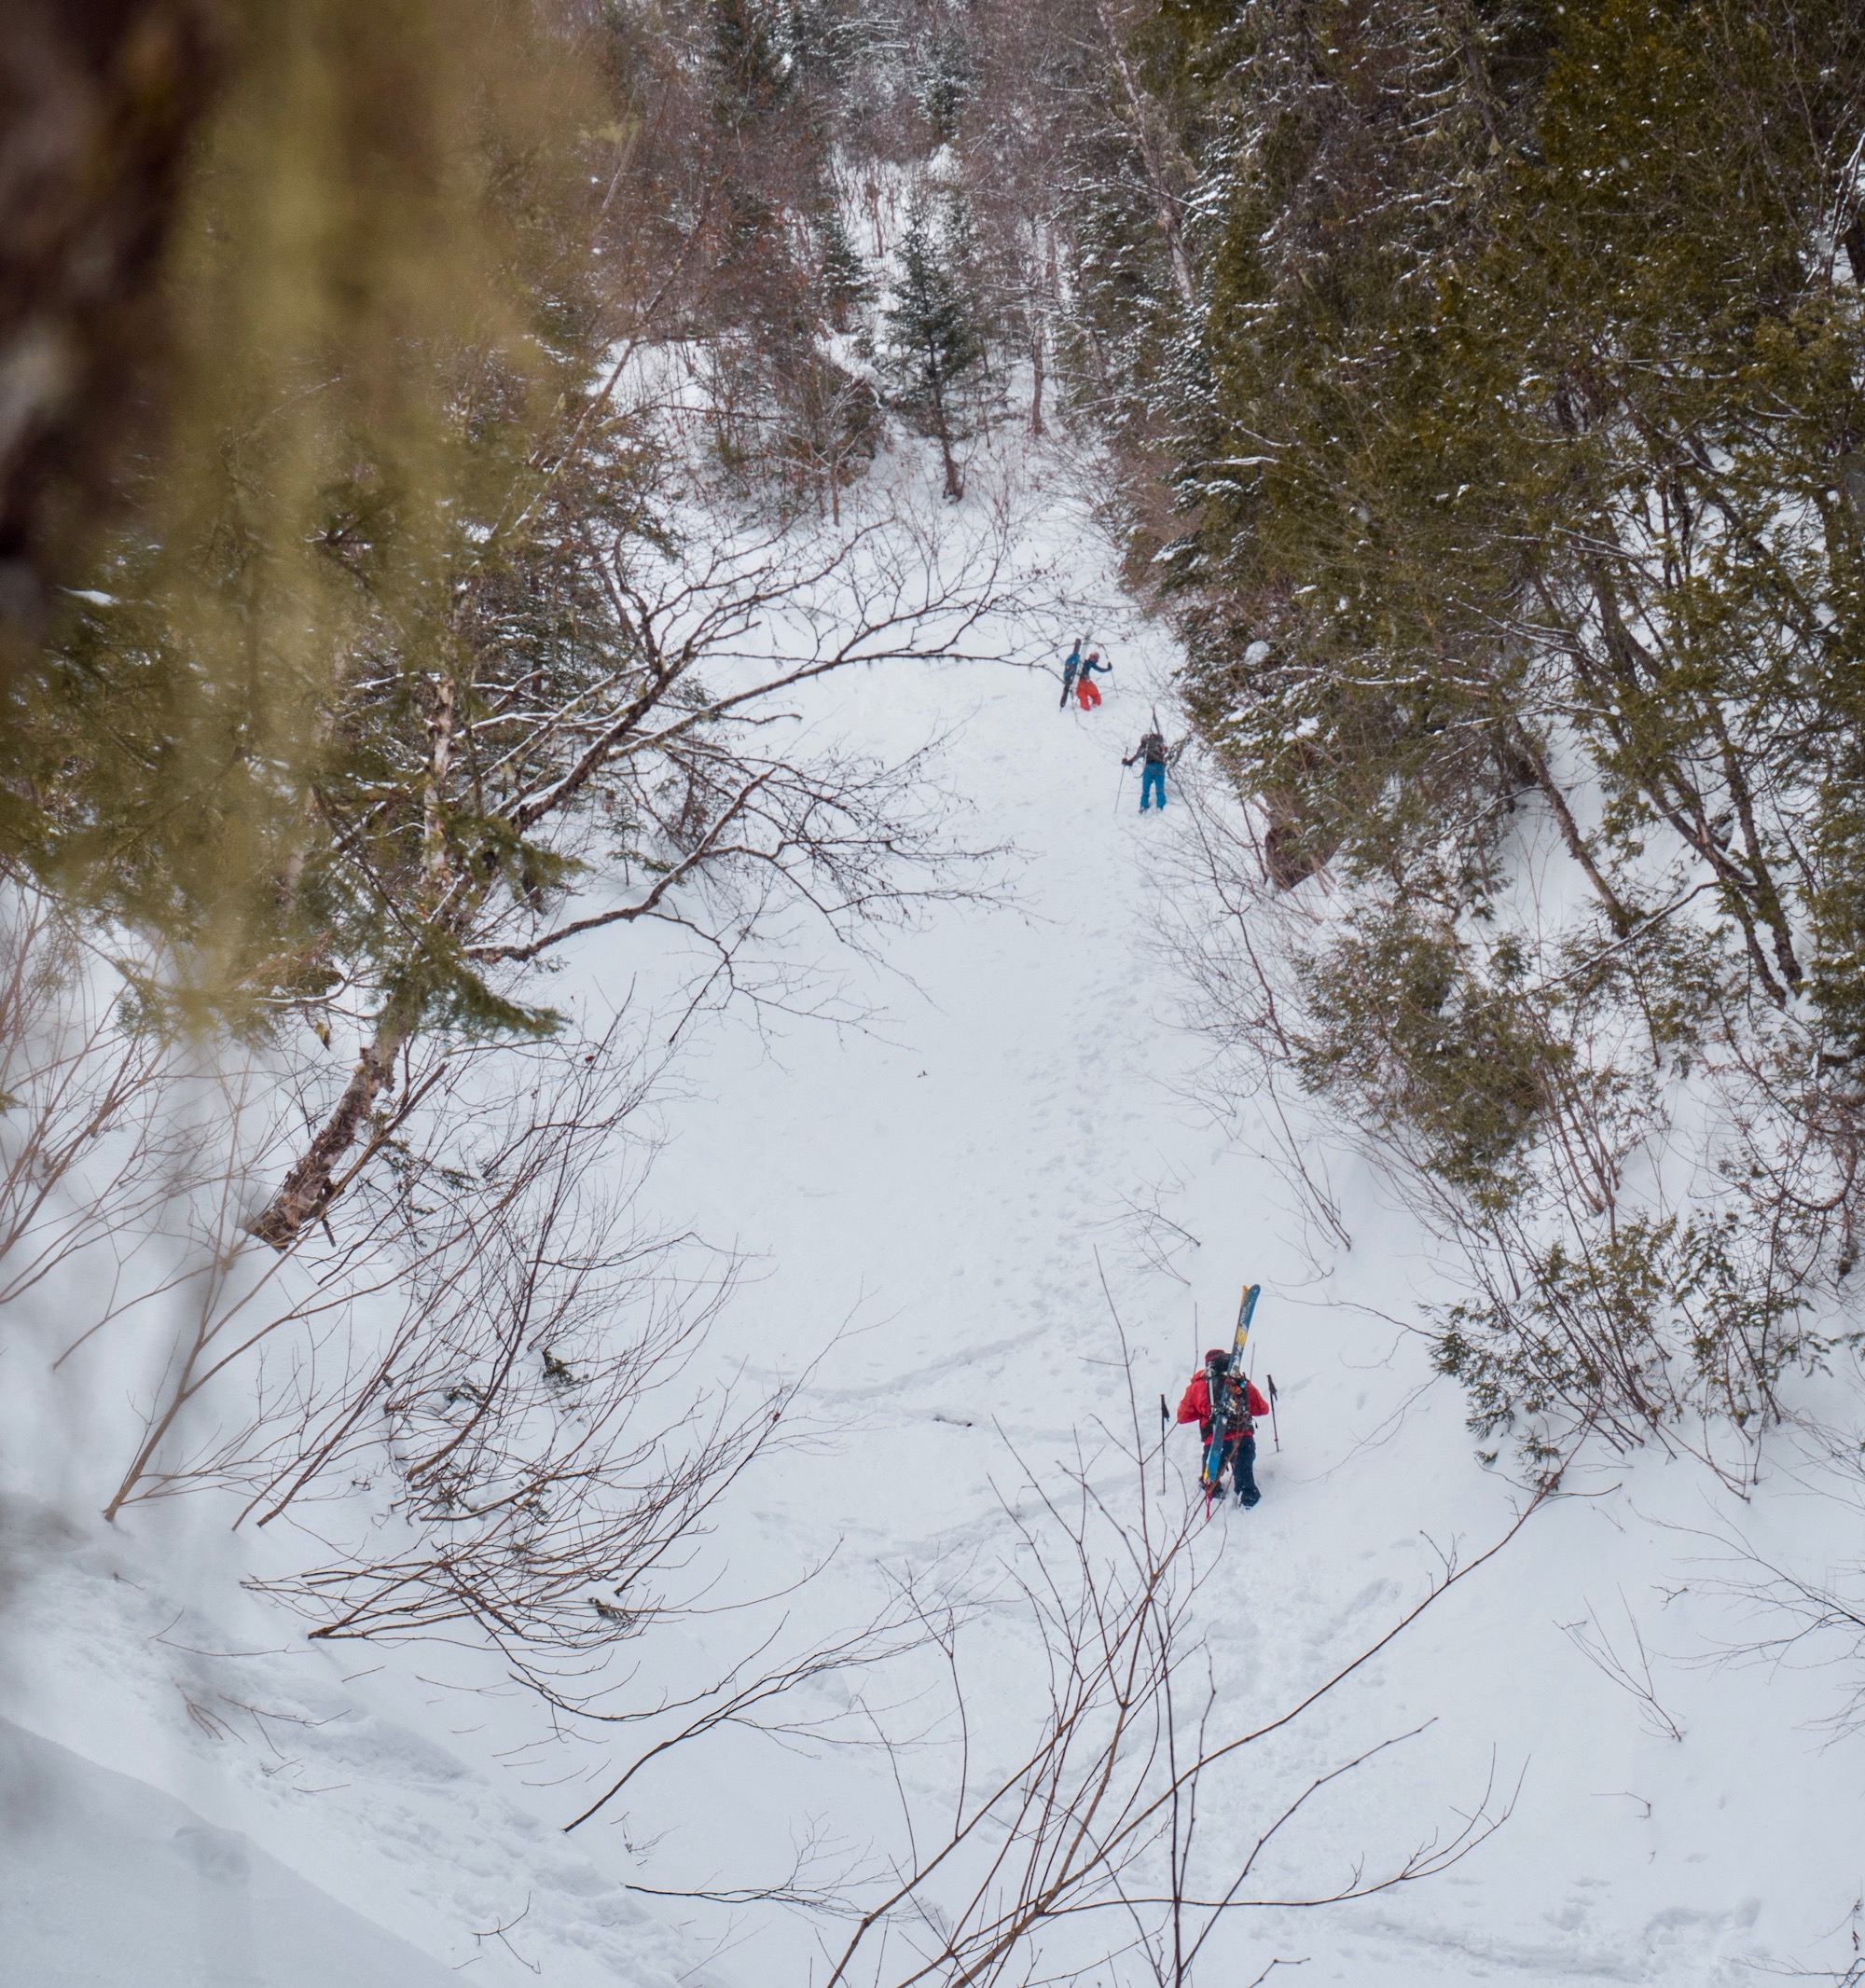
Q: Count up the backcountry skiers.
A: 3